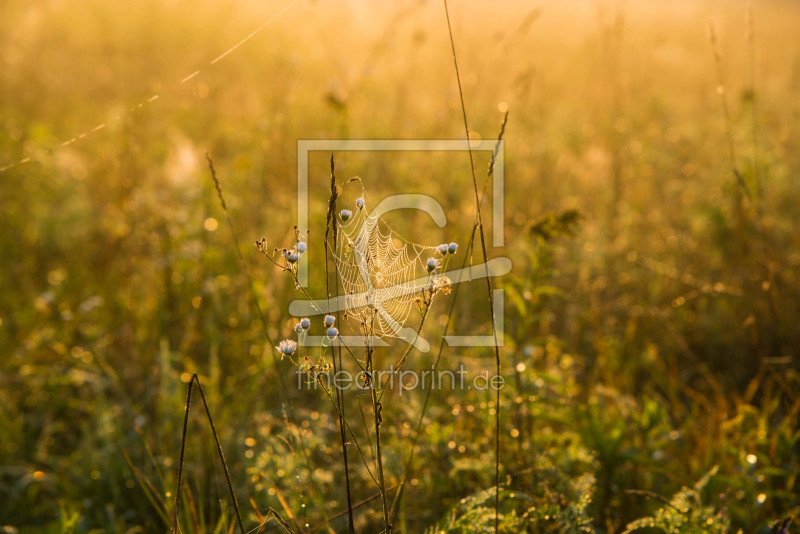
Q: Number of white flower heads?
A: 12